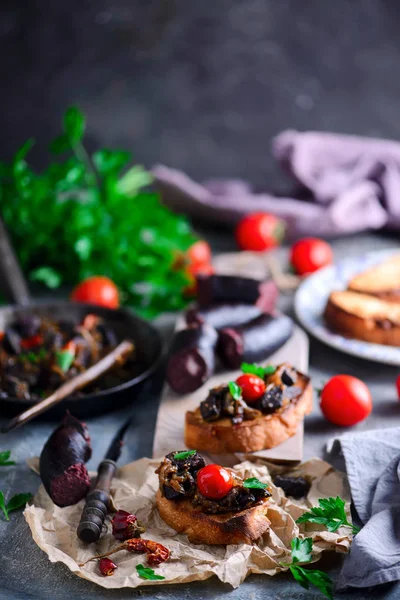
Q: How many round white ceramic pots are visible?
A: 0